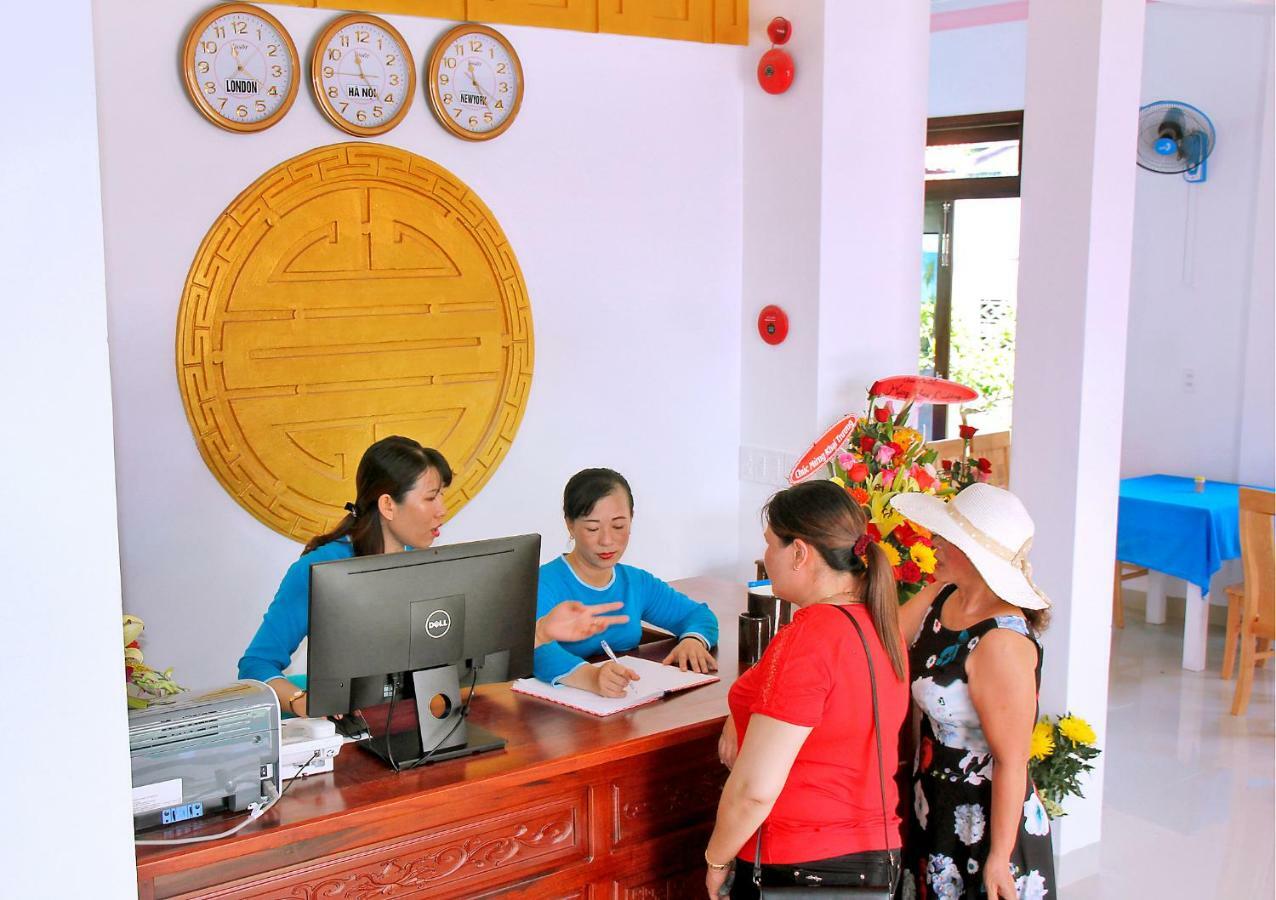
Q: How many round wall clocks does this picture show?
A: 3